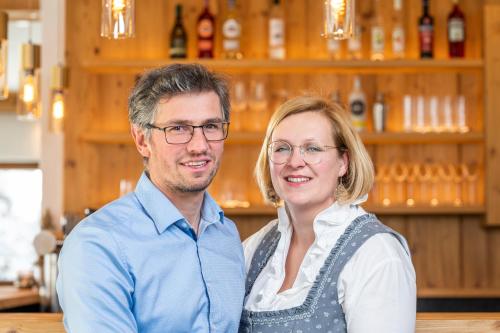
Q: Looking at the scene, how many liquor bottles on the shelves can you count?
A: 11